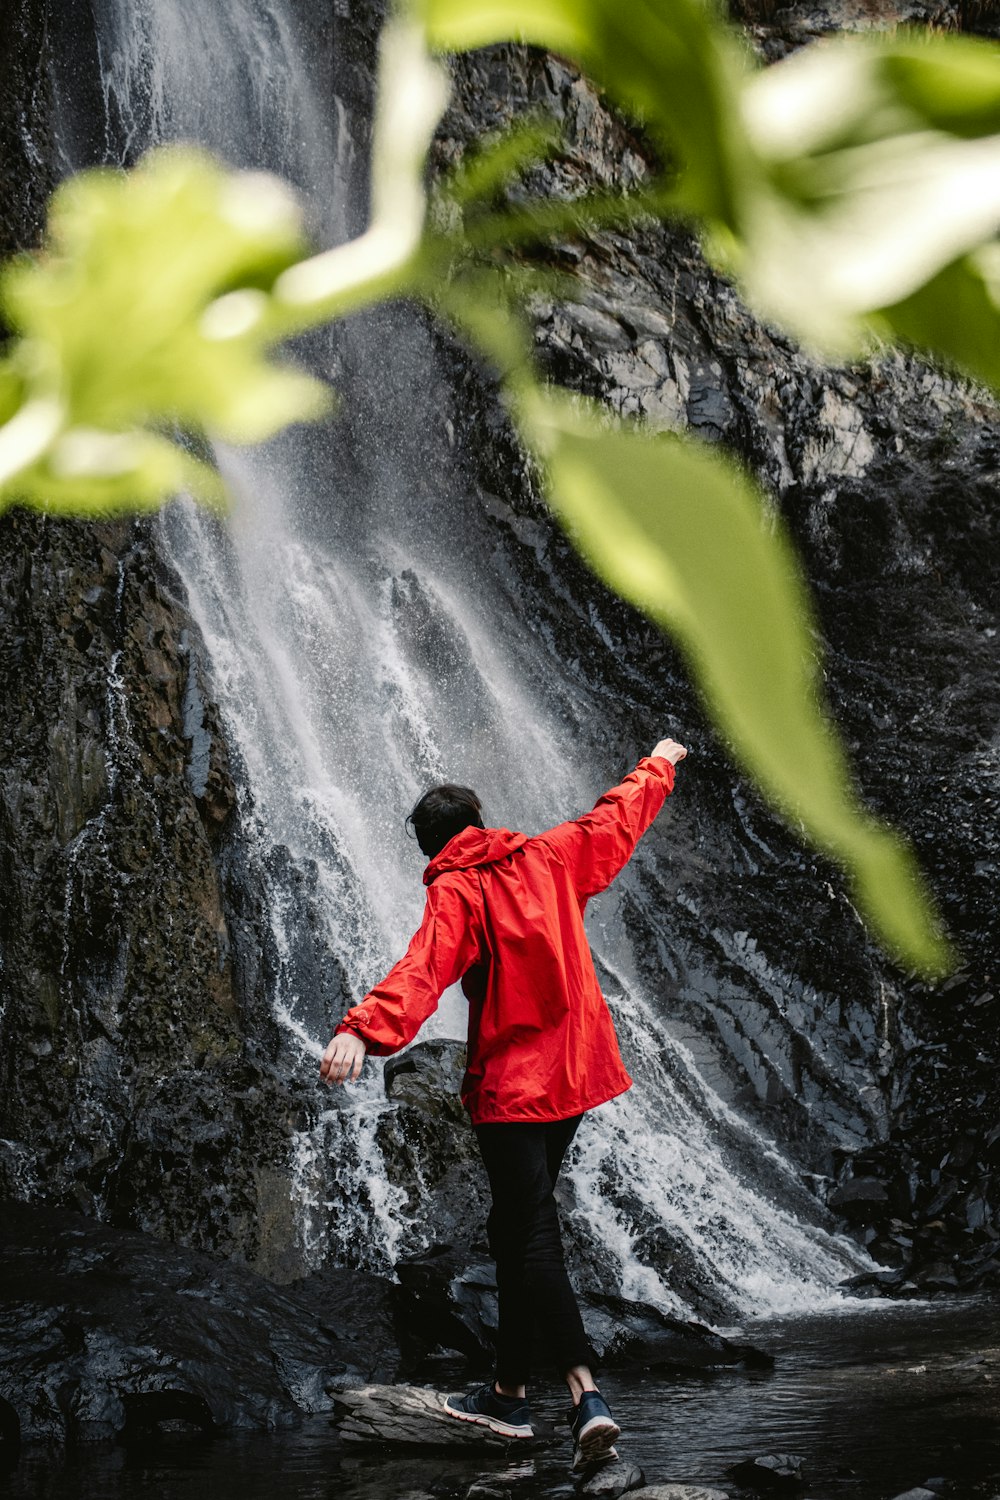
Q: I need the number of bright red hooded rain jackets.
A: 1